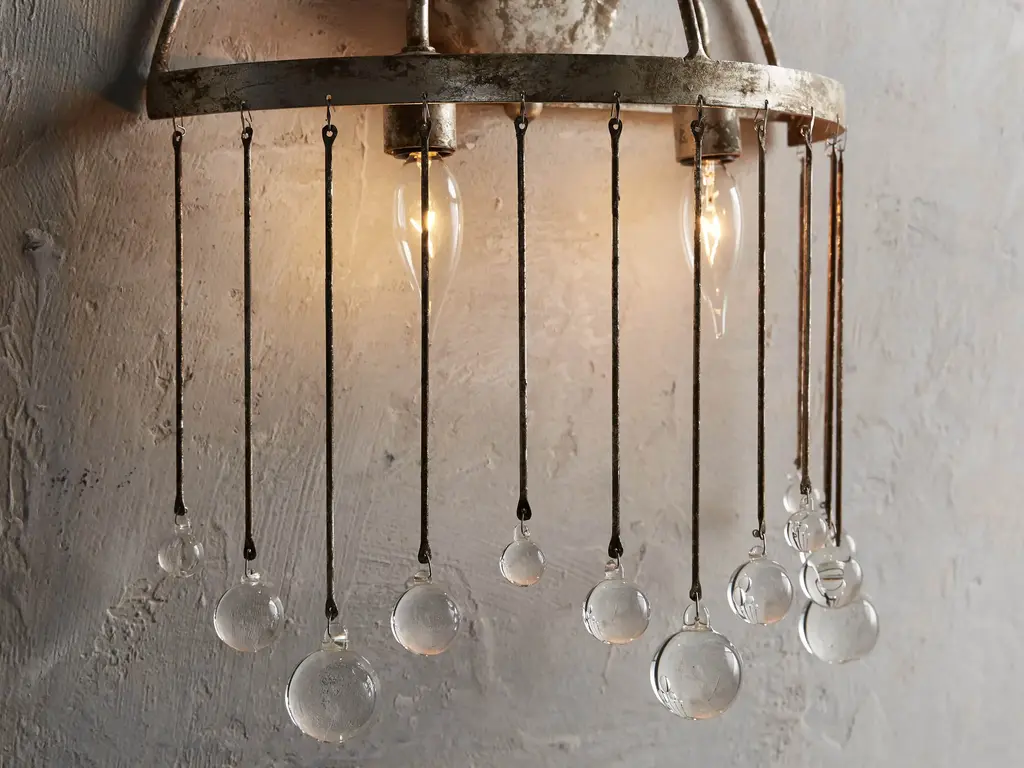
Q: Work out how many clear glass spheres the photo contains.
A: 13